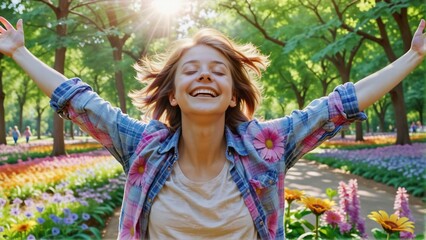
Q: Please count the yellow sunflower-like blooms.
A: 4